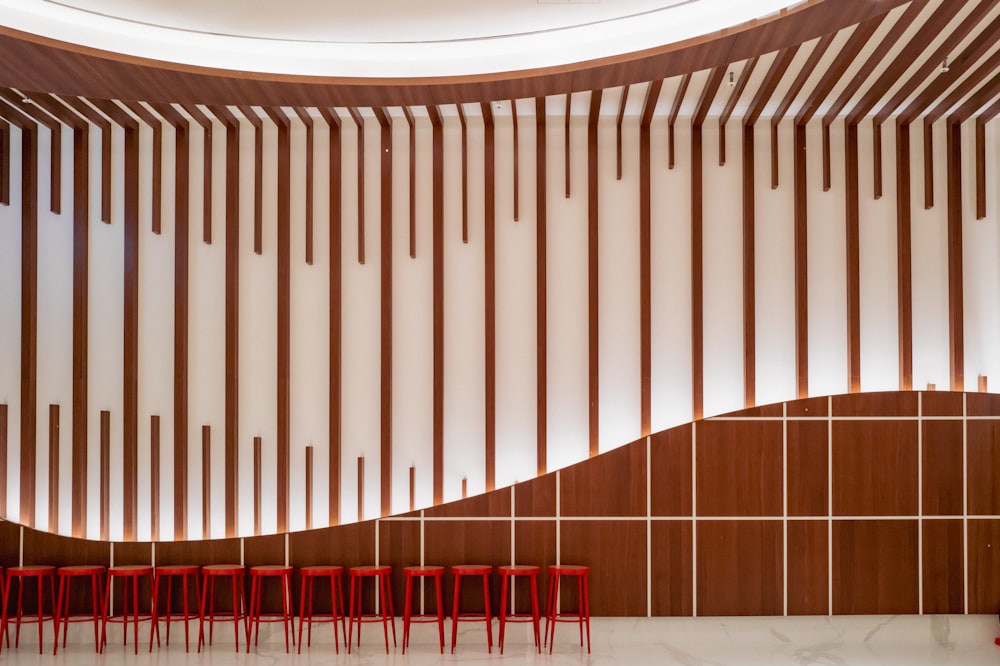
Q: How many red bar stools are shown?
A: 12